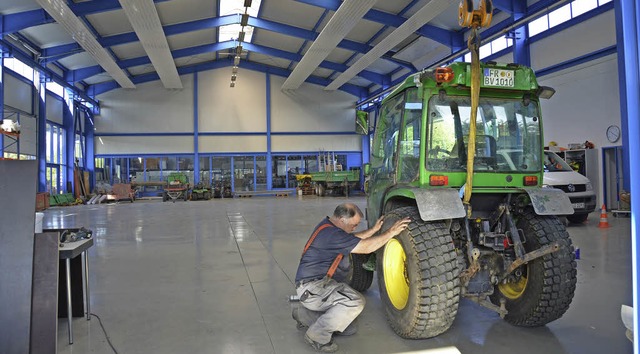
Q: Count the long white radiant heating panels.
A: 4